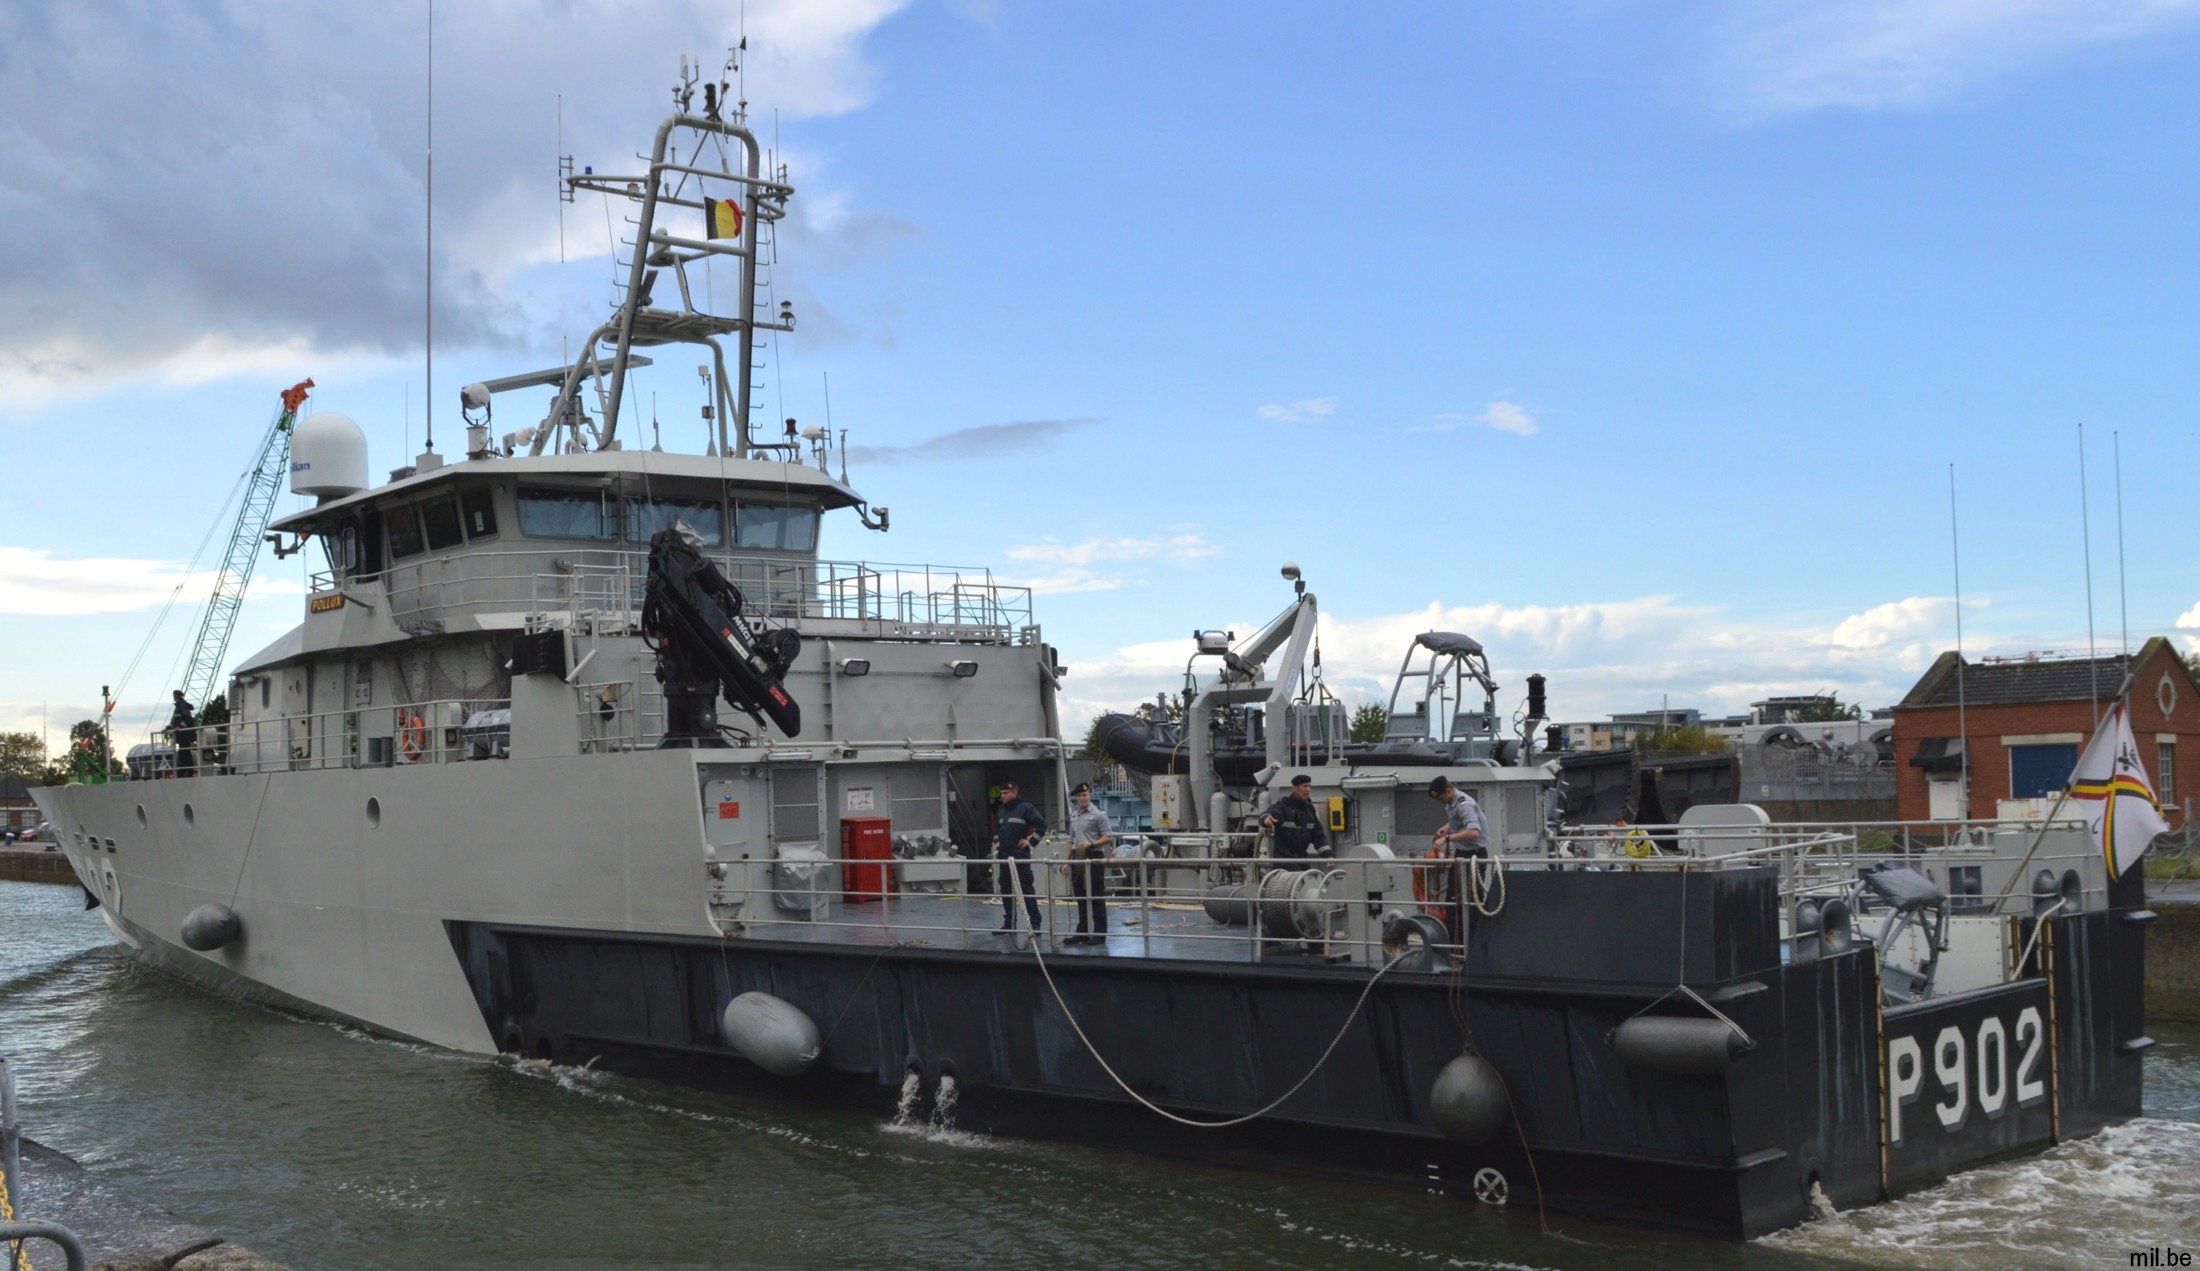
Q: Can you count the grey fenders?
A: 4